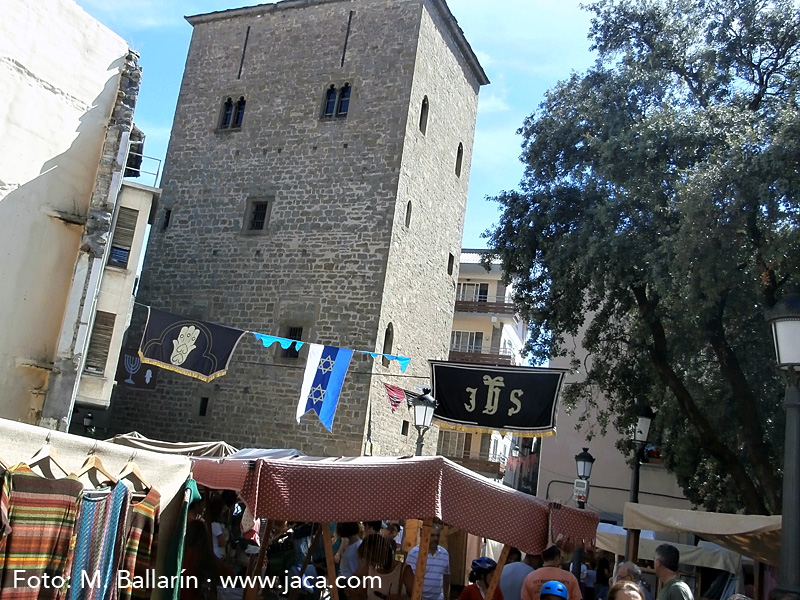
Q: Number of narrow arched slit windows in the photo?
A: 4